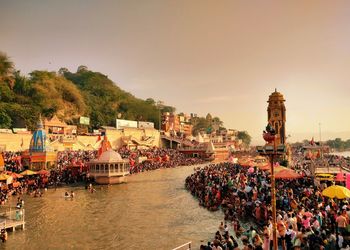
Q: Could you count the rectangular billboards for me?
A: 3